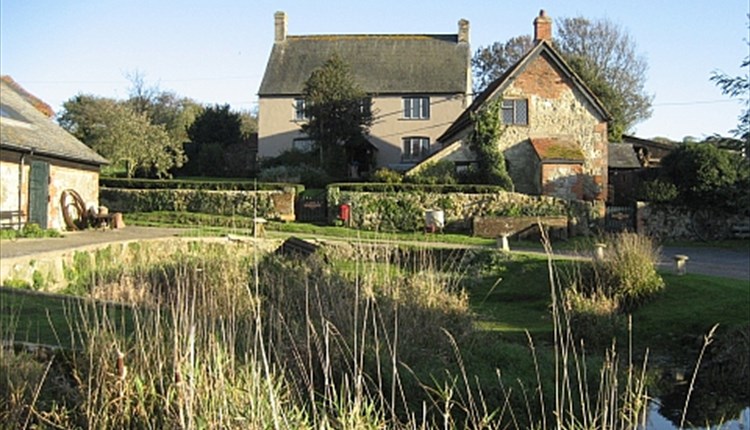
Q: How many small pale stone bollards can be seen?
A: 4